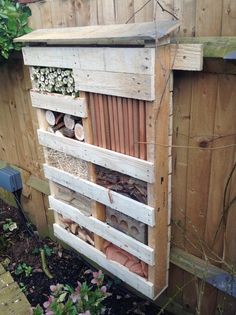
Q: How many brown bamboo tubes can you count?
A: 11